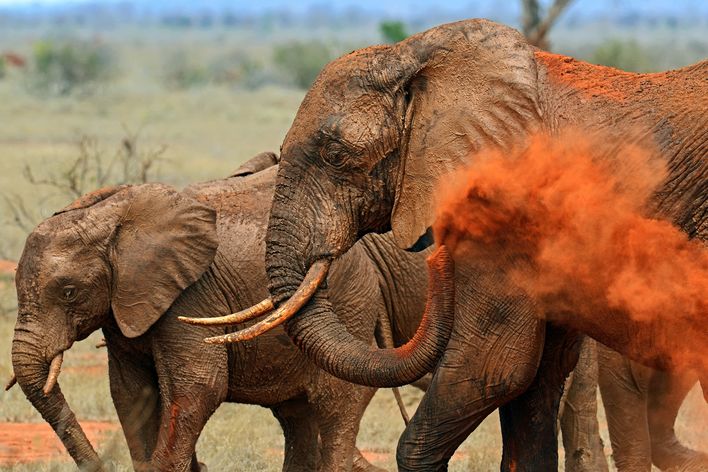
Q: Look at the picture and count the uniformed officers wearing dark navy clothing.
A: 0